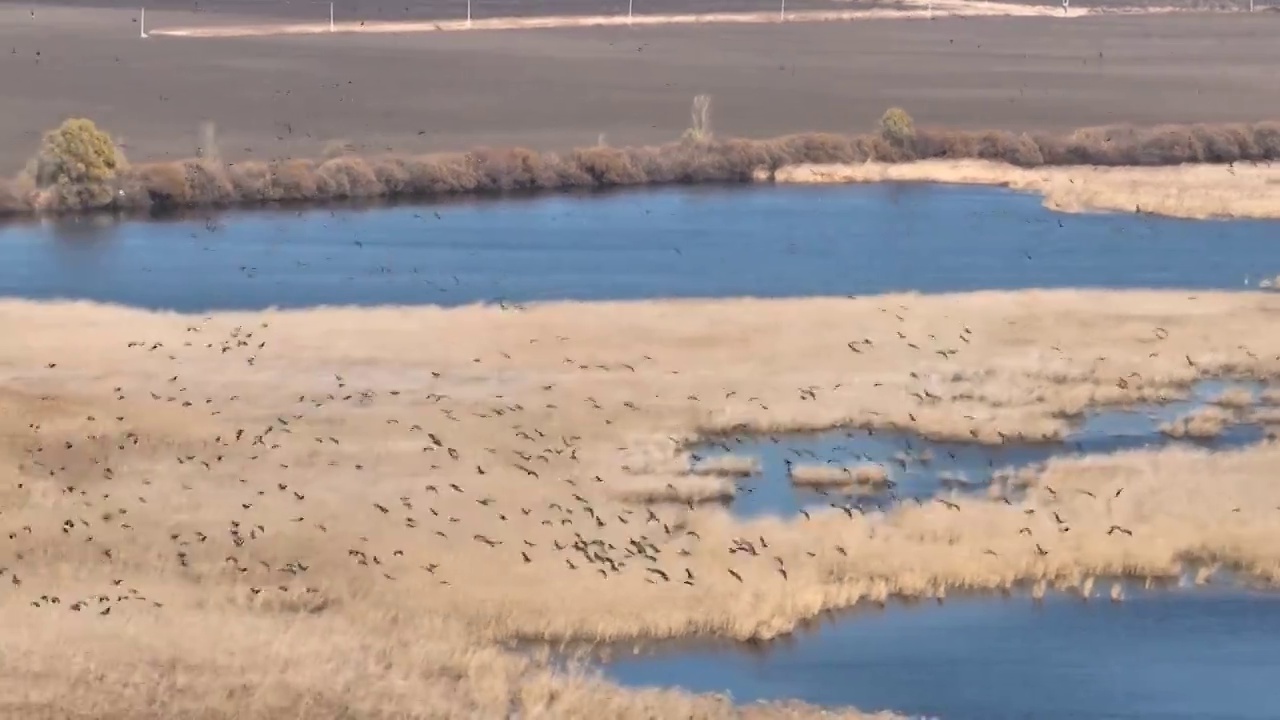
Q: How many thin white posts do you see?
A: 8